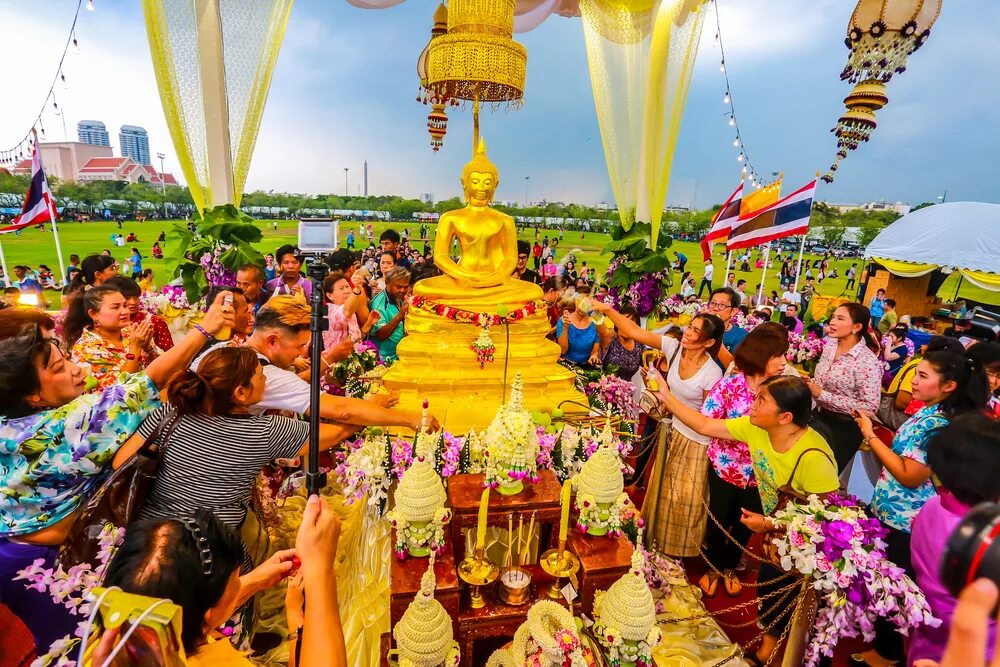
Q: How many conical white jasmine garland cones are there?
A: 5